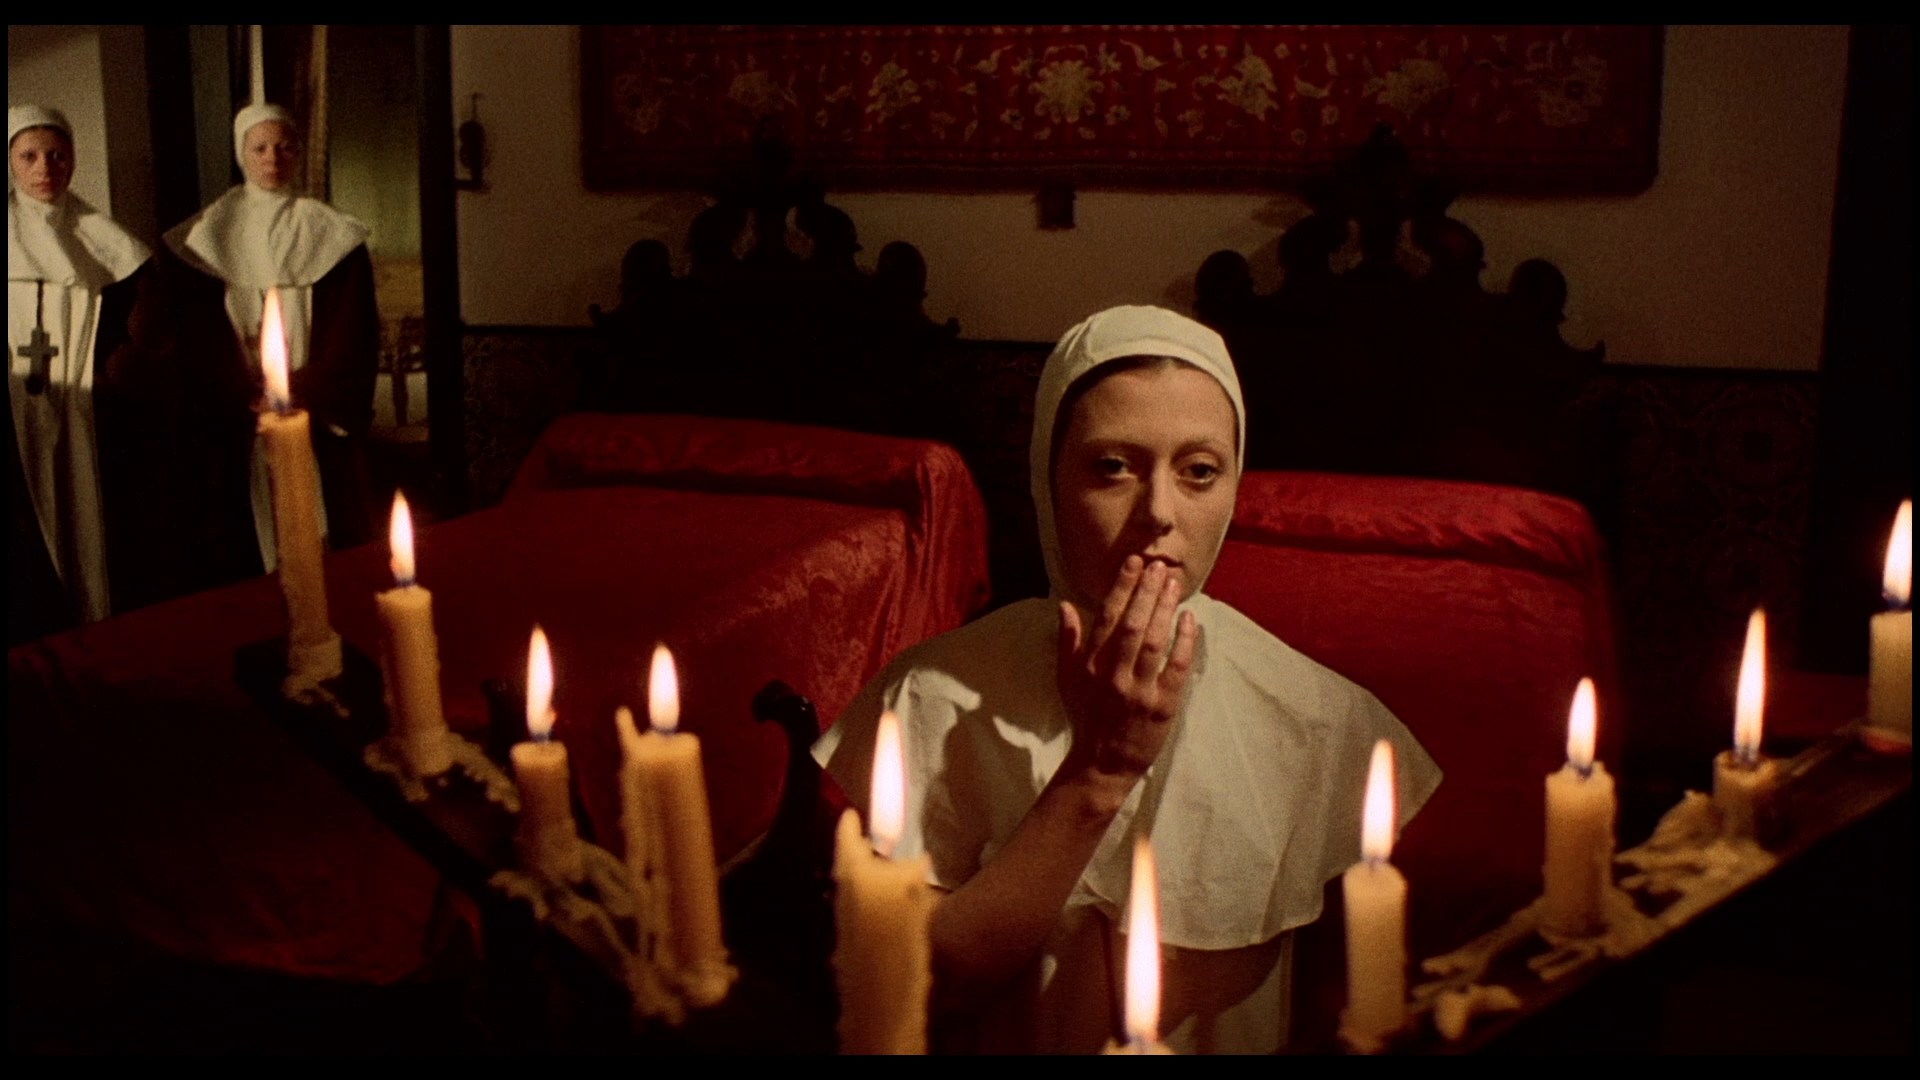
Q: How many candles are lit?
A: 10